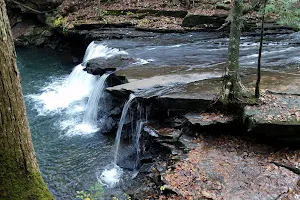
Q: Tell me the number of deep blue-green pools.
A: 1